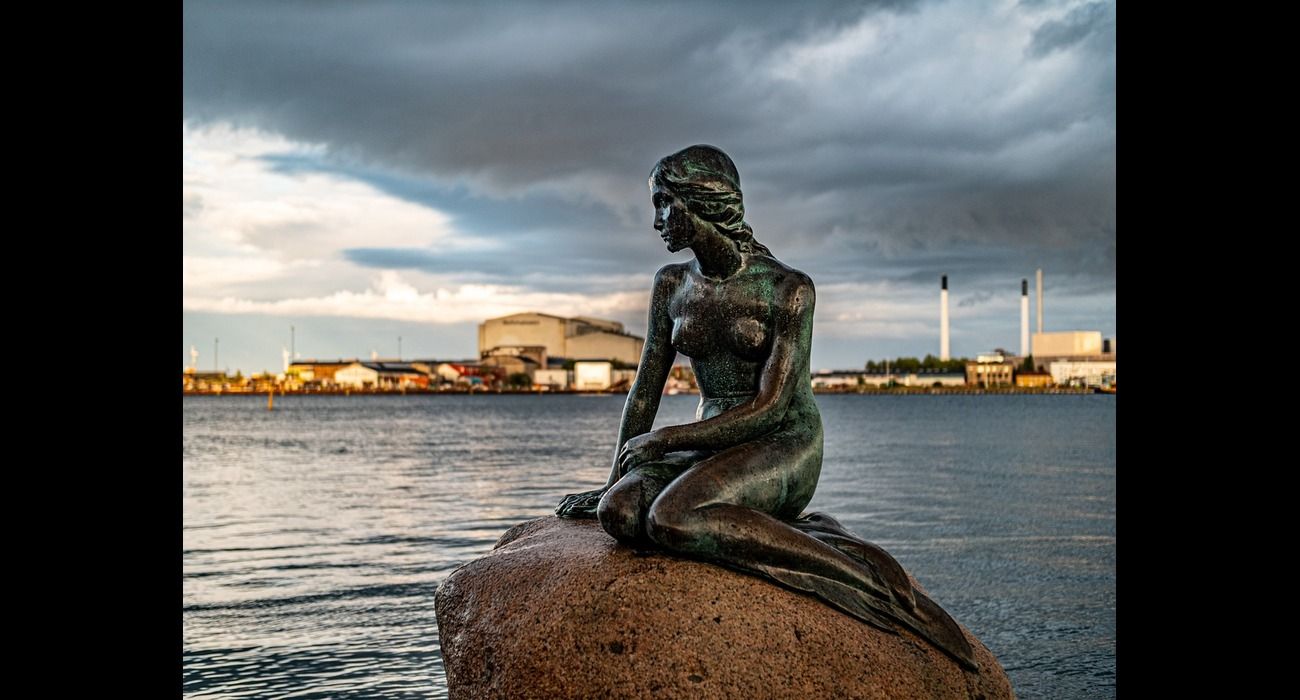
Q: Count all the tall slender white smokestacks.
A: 3